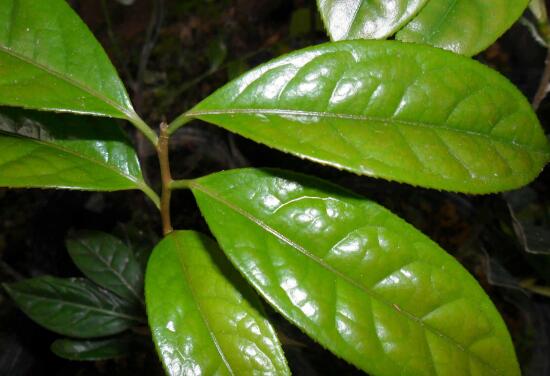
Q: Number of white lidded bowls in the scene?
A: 0